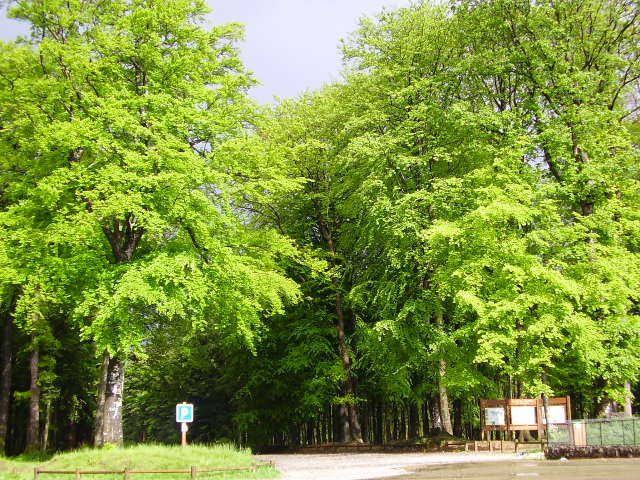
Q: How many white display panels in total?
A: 3